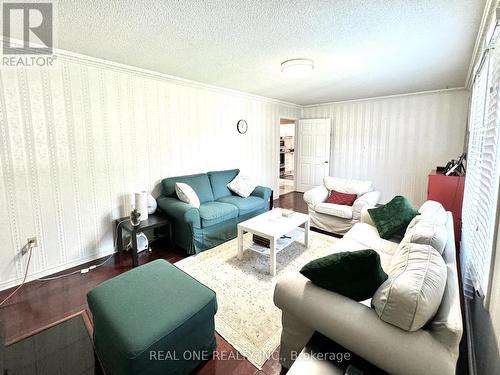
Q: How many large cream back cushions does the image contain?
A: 3